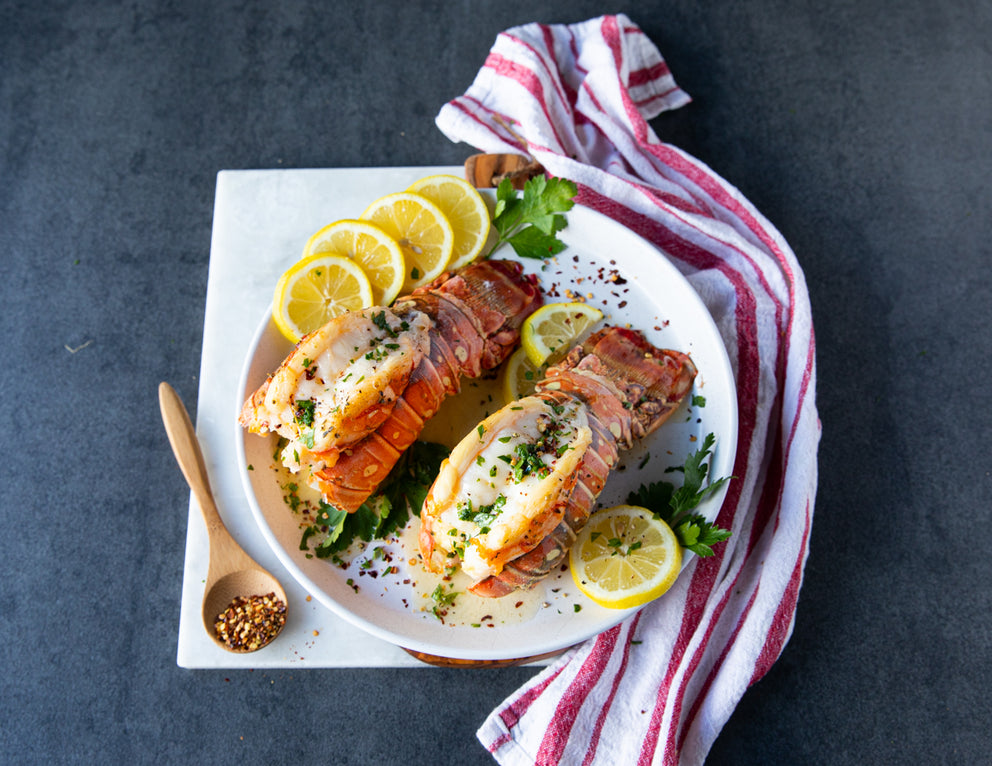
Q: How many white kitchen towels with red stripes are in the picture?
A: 1